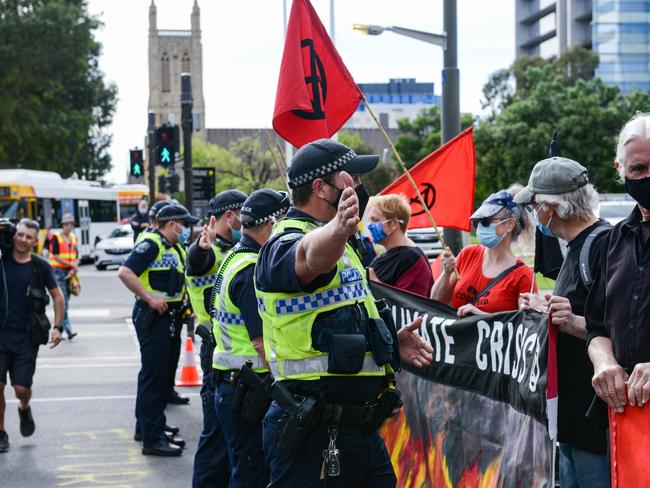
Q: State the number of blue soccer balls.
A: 0